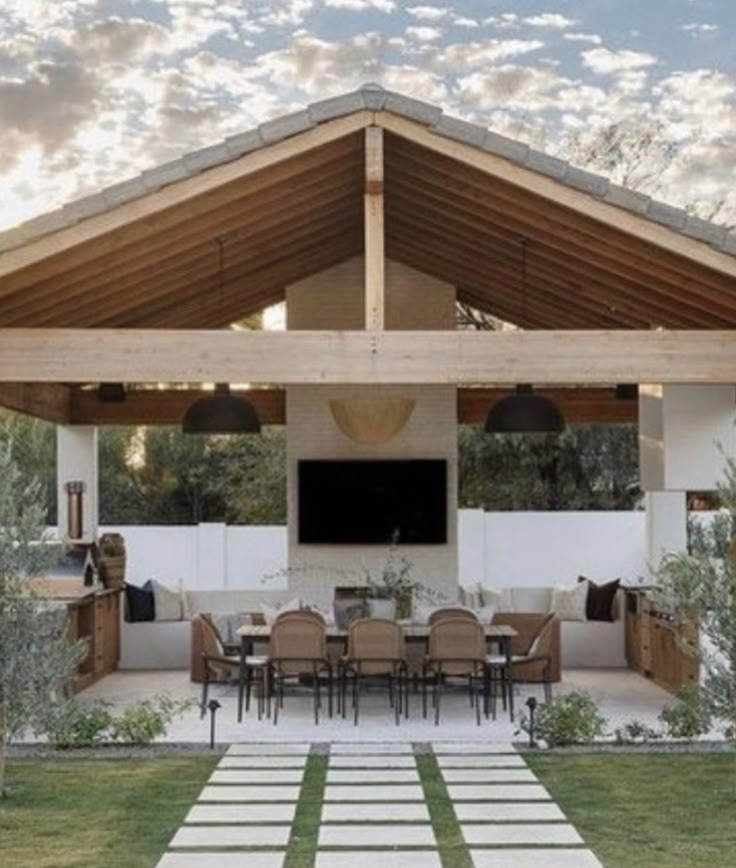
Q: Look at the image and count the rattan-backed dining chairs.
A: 7